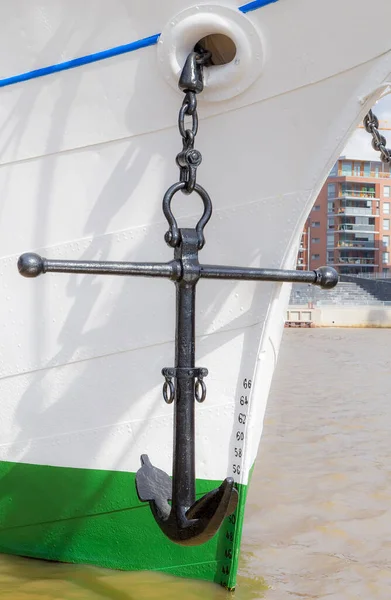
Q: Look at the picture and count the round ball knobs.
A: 2